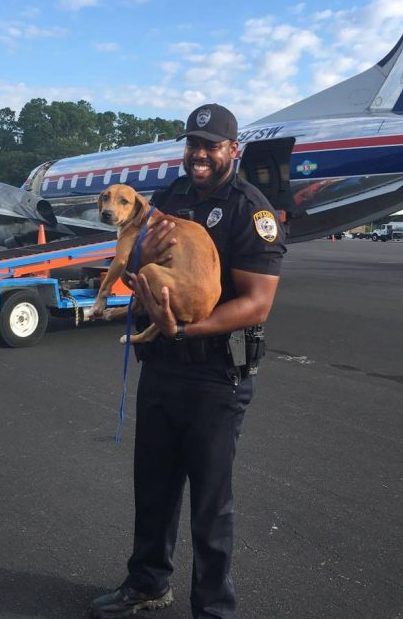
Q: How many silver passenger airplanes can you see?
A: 1